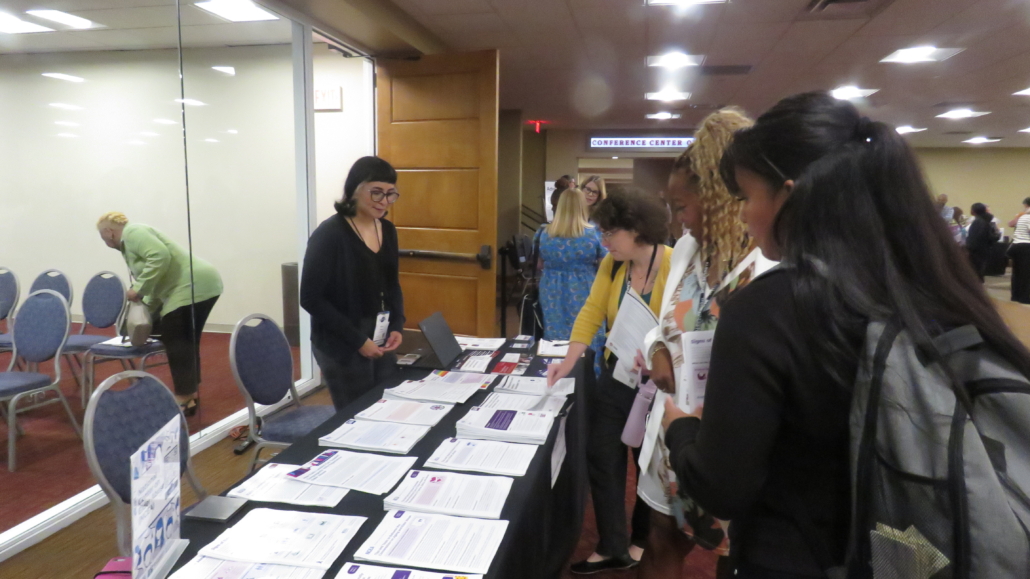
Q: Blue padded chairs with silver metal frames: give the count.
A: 7